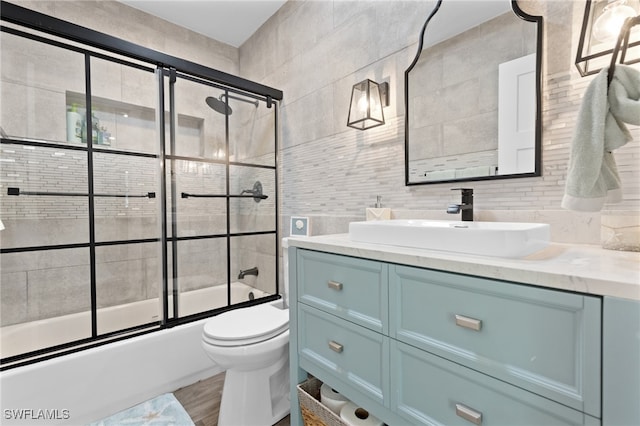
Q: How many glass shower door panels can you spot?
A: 2